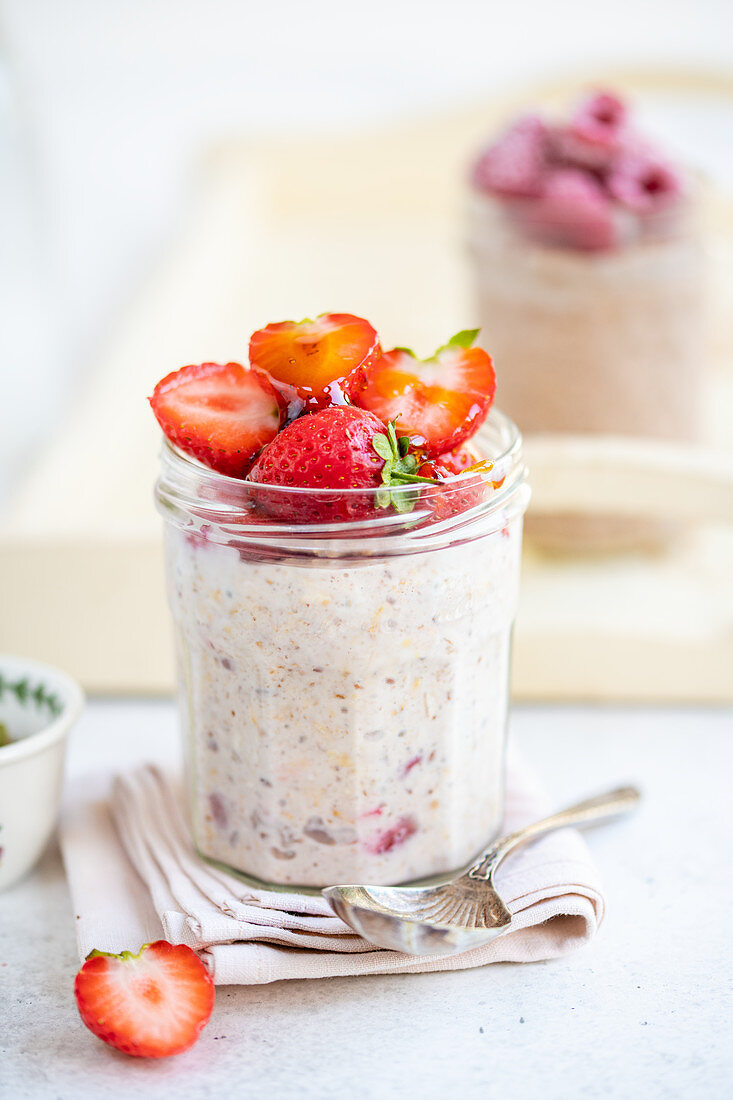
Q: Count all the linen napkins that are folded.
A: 1